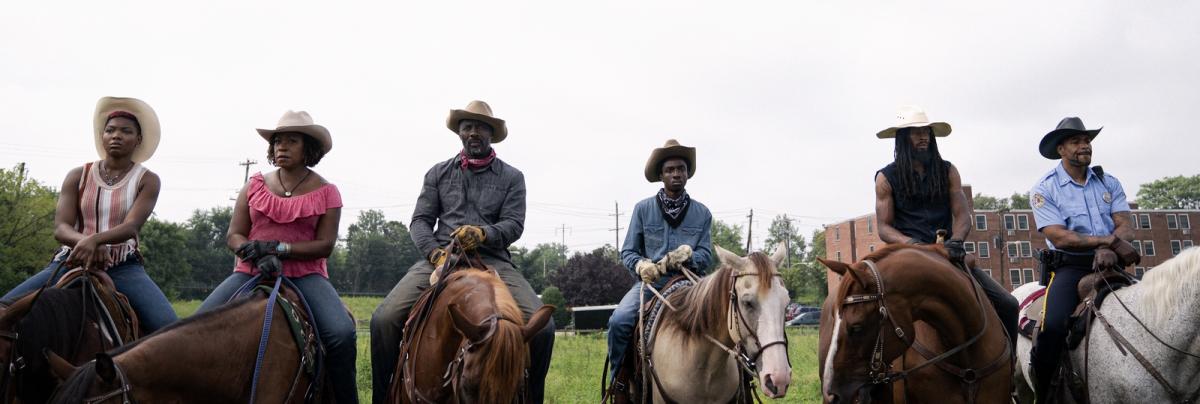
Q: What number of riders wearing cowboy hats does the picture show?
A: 6